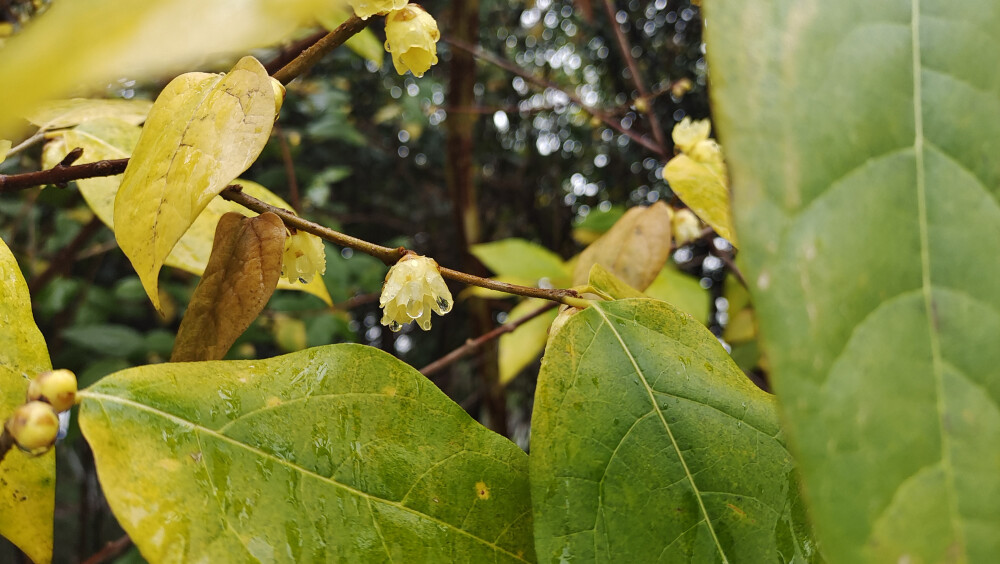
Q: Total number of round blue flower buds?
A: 0